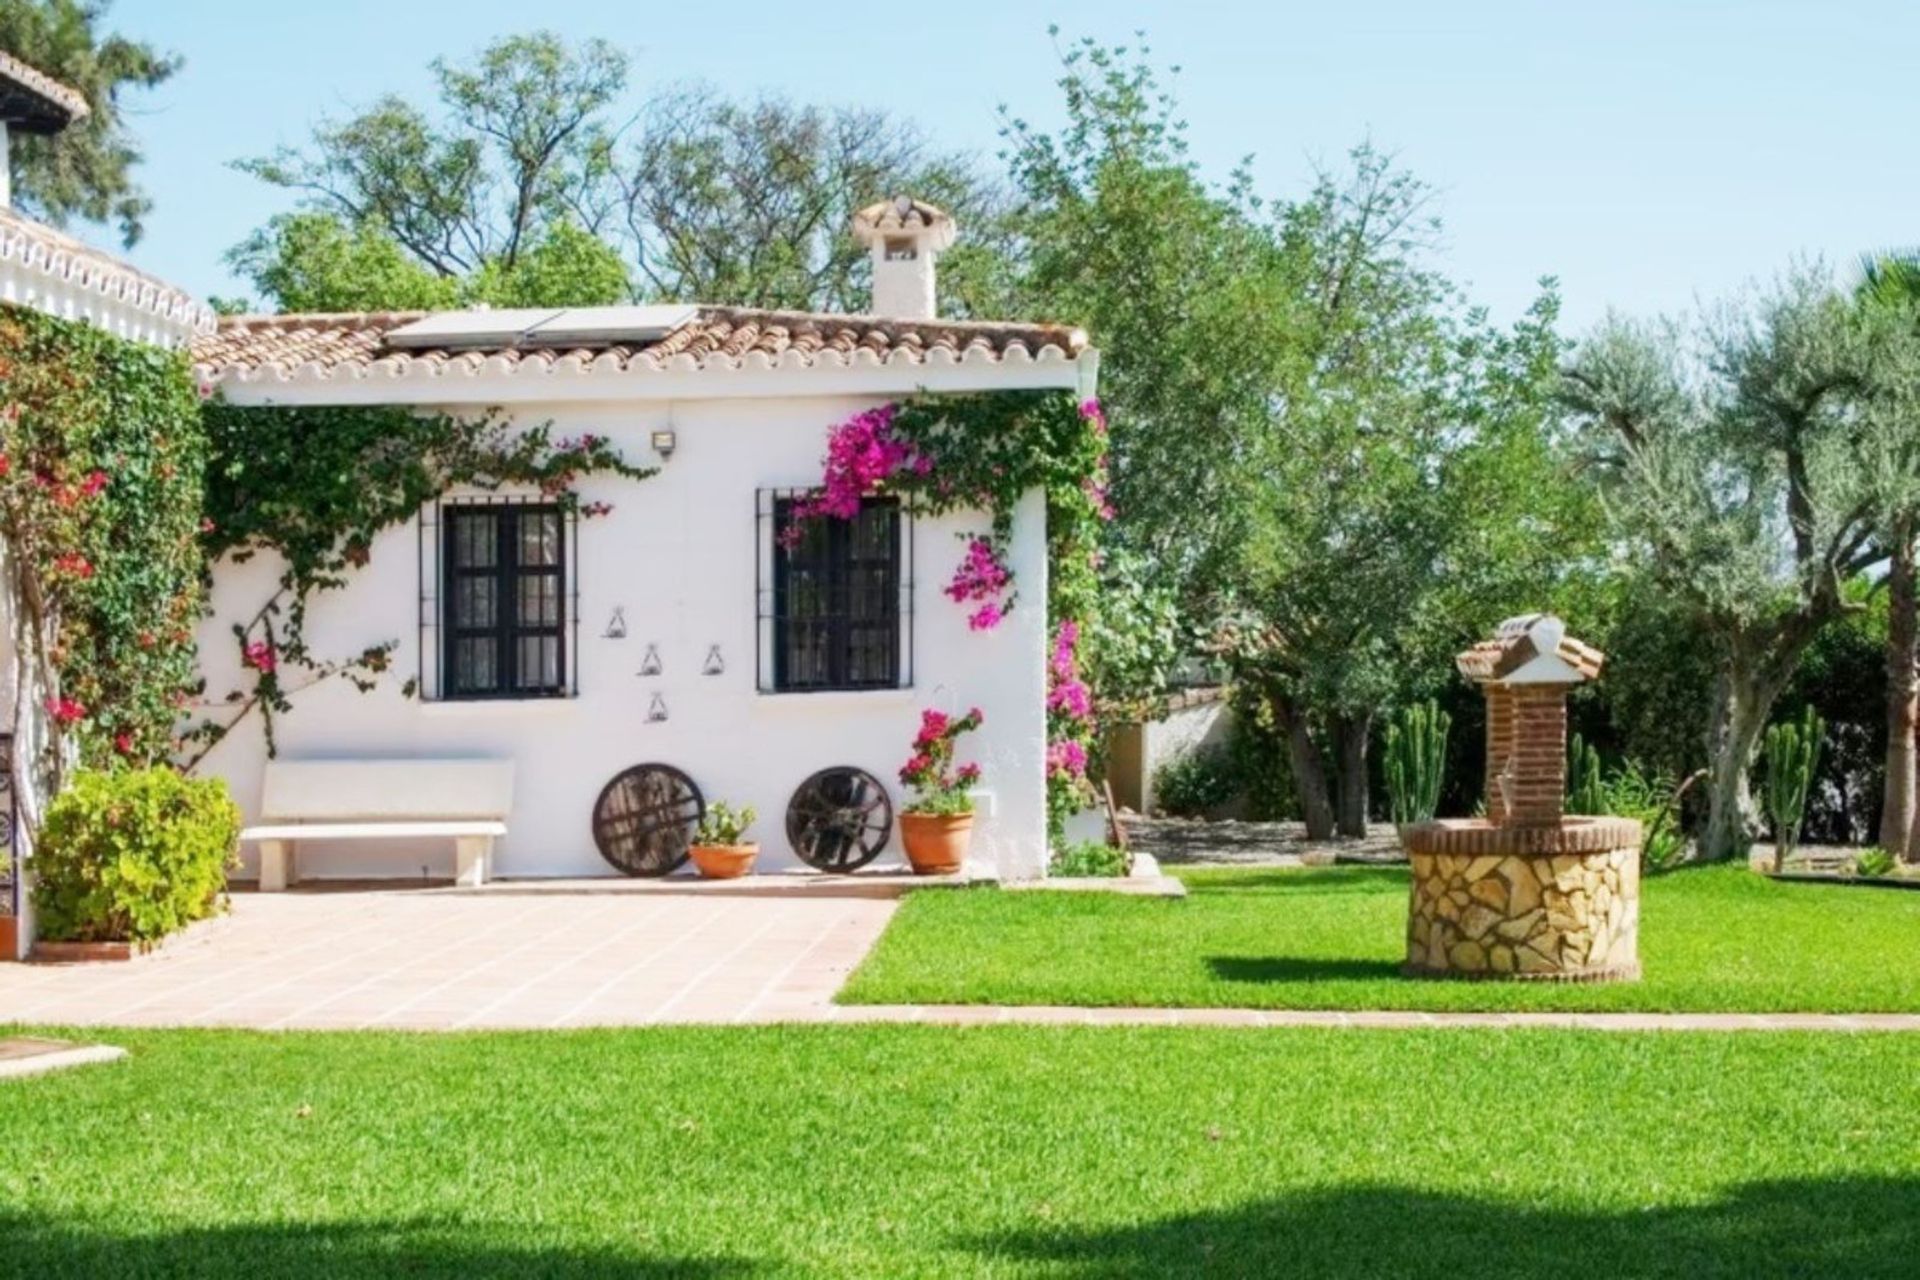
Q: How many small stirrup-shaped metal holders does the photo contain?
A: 4